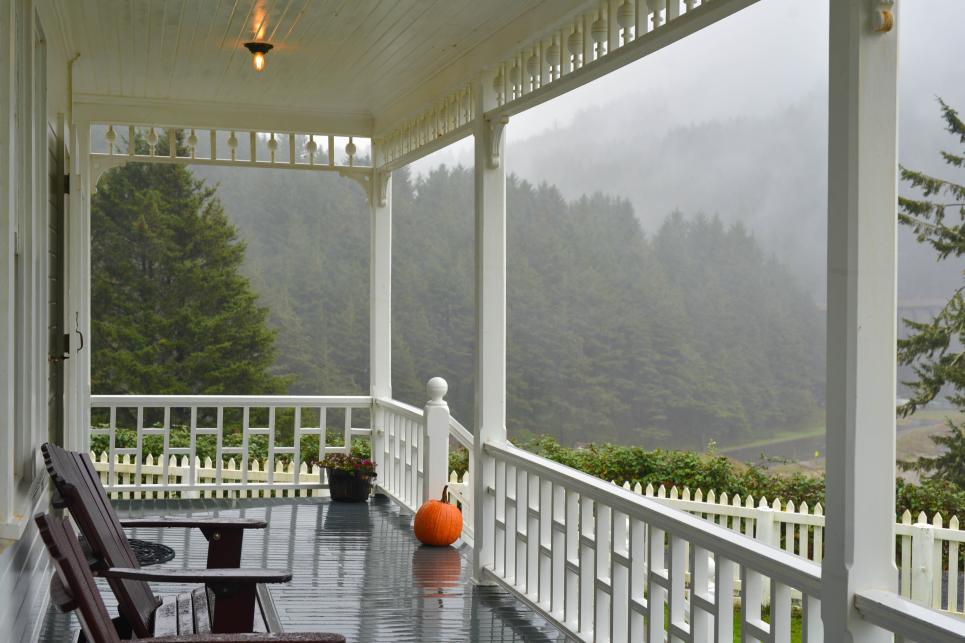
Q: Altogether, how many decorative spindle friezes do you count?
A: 3